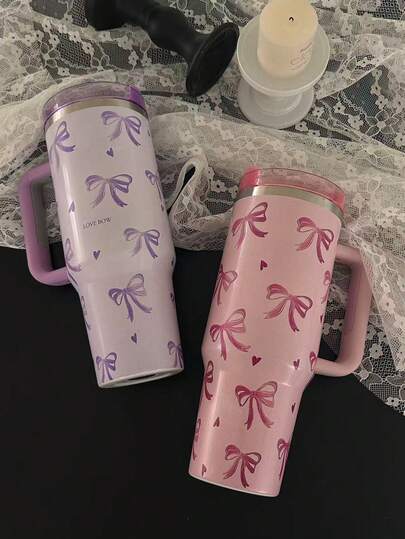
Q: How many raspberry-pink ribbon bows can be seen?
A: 12